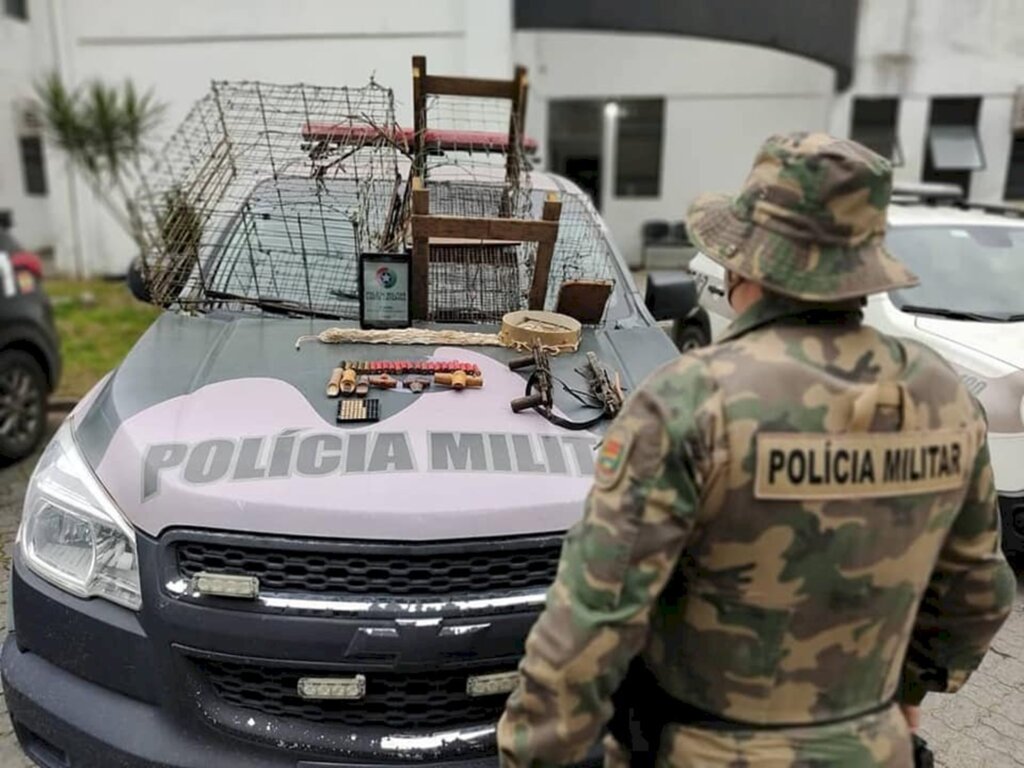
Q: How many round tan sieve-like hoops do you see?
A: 1